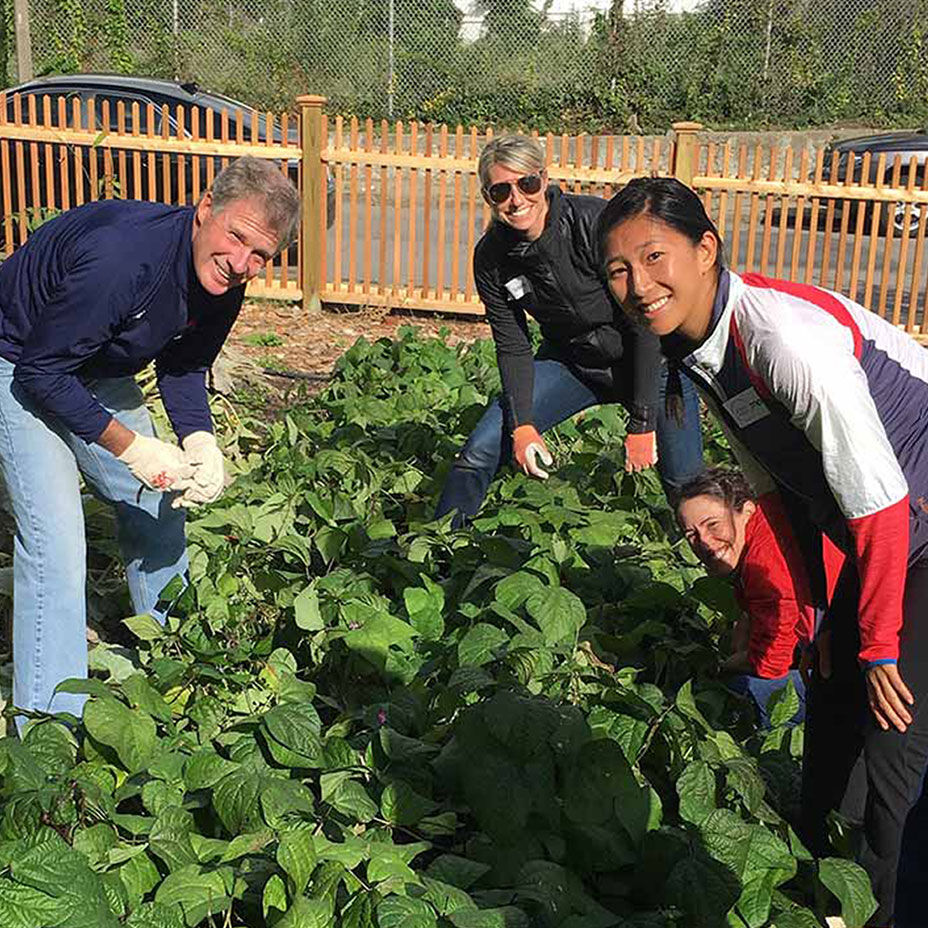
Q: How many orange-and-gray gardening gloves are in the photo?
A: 2